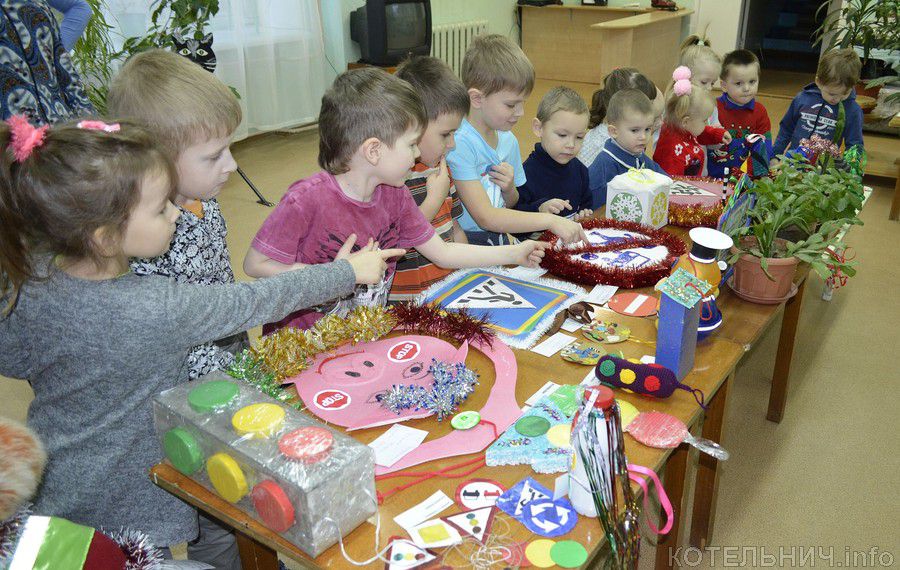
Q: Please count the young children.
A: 12